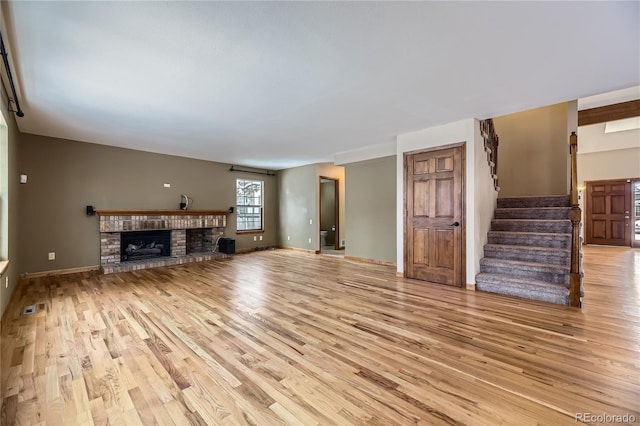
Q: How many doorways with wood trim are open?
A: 1